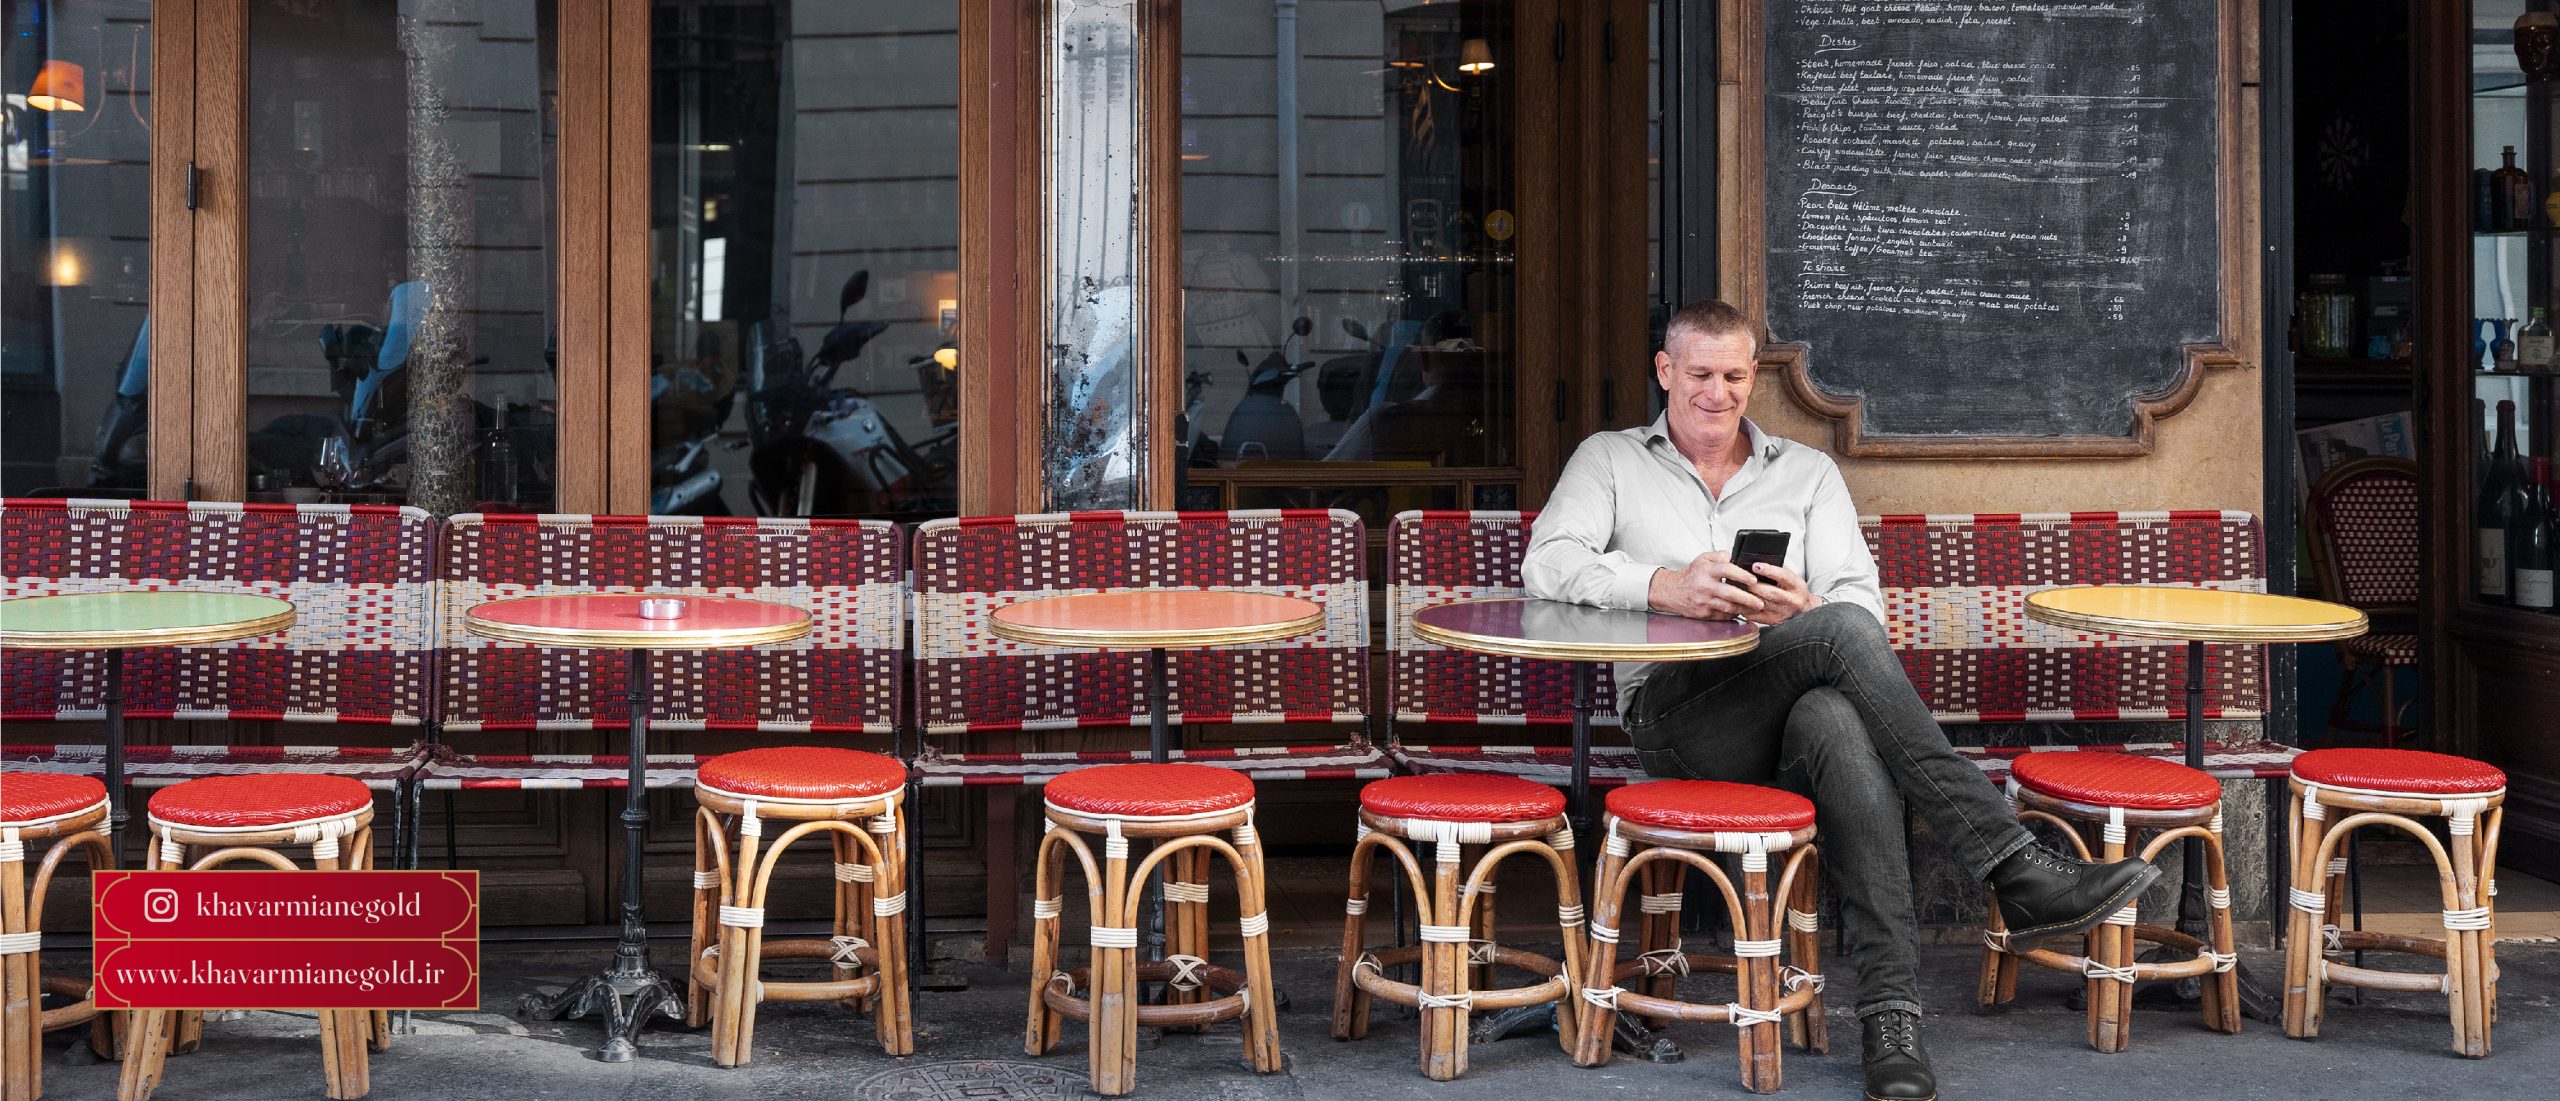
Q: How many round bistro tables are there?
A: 5